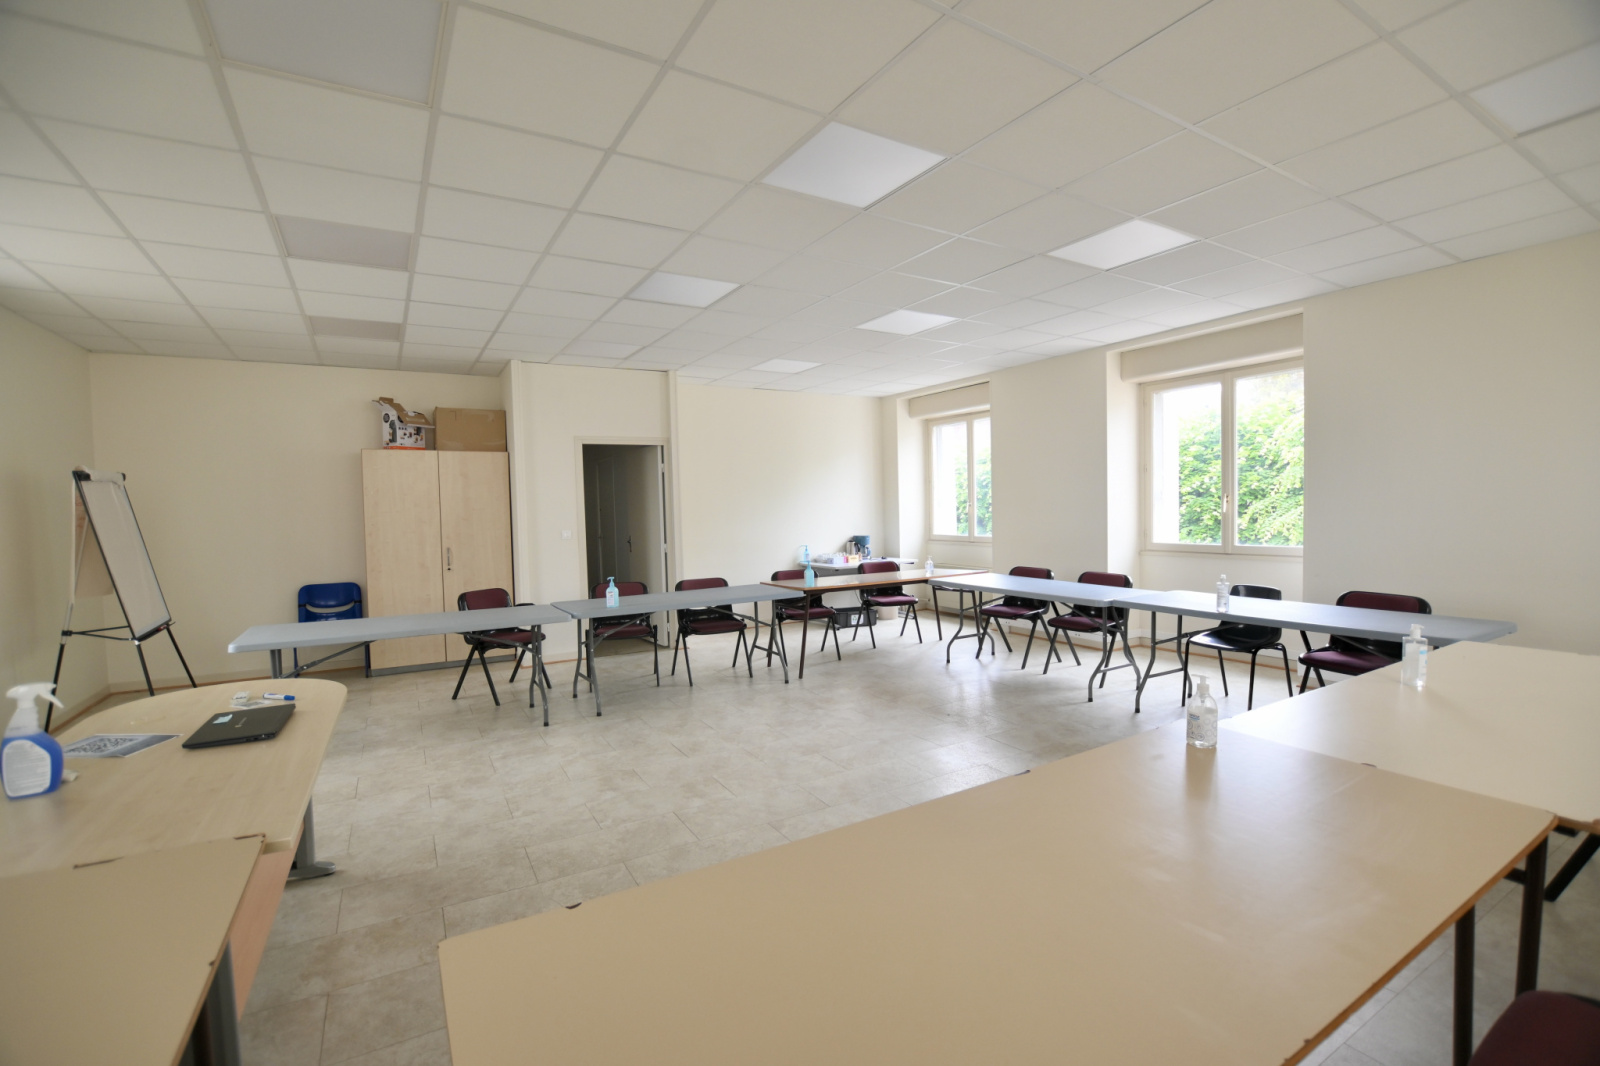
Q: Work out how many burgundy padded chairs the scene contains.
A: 9